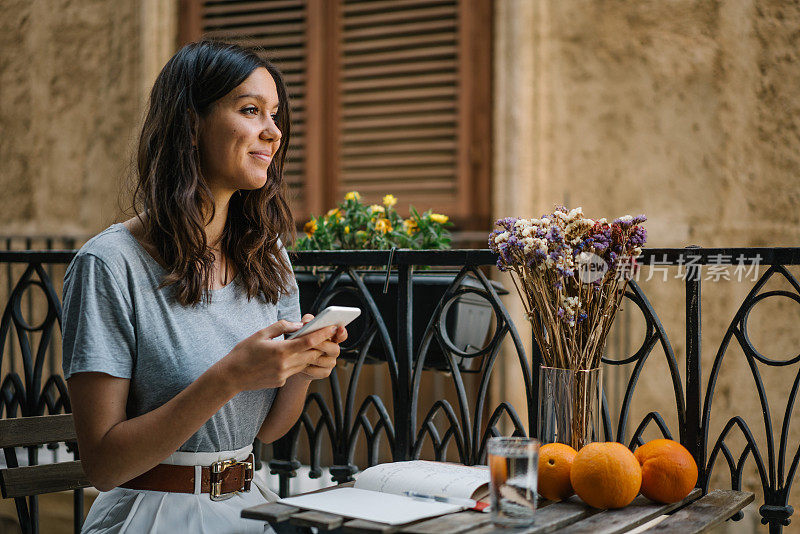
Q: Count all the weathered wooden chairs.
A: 1